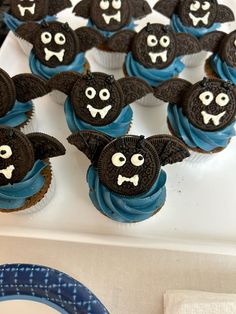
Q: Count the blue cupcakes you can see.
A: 11